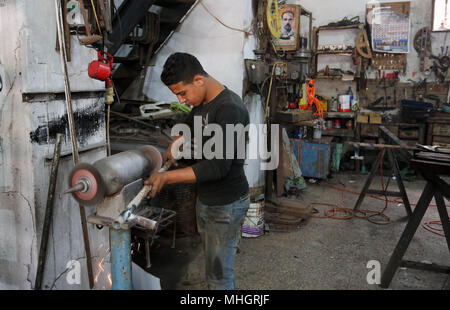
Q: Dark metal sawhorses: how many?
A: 2